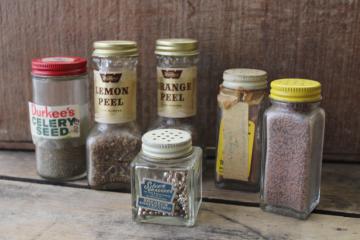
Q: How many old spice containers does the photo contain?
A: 6